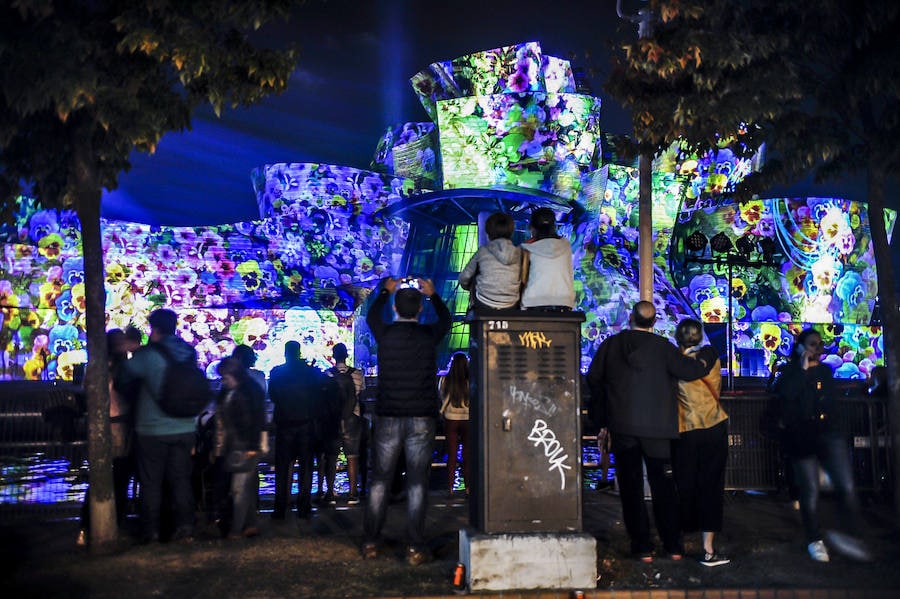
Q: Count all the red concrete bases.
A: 0